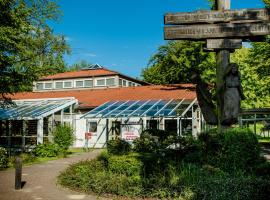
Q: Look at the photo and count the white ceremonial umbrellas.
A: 0